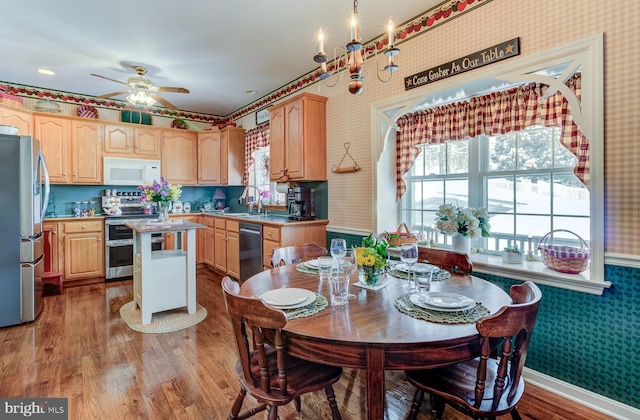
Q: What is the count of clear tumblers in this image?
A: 3